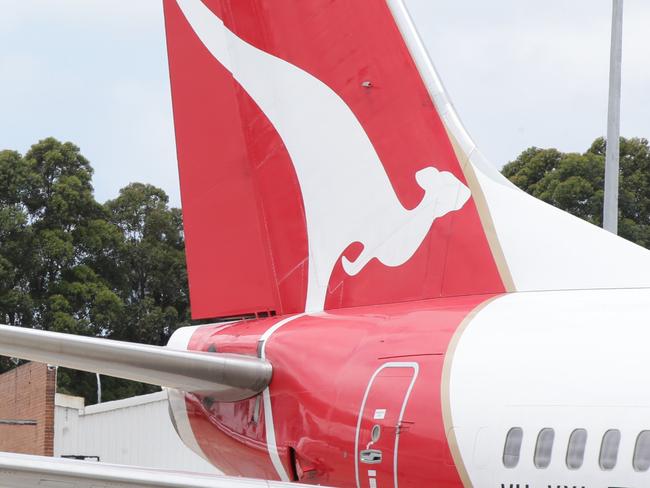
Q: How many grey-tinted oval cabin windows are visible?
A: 5